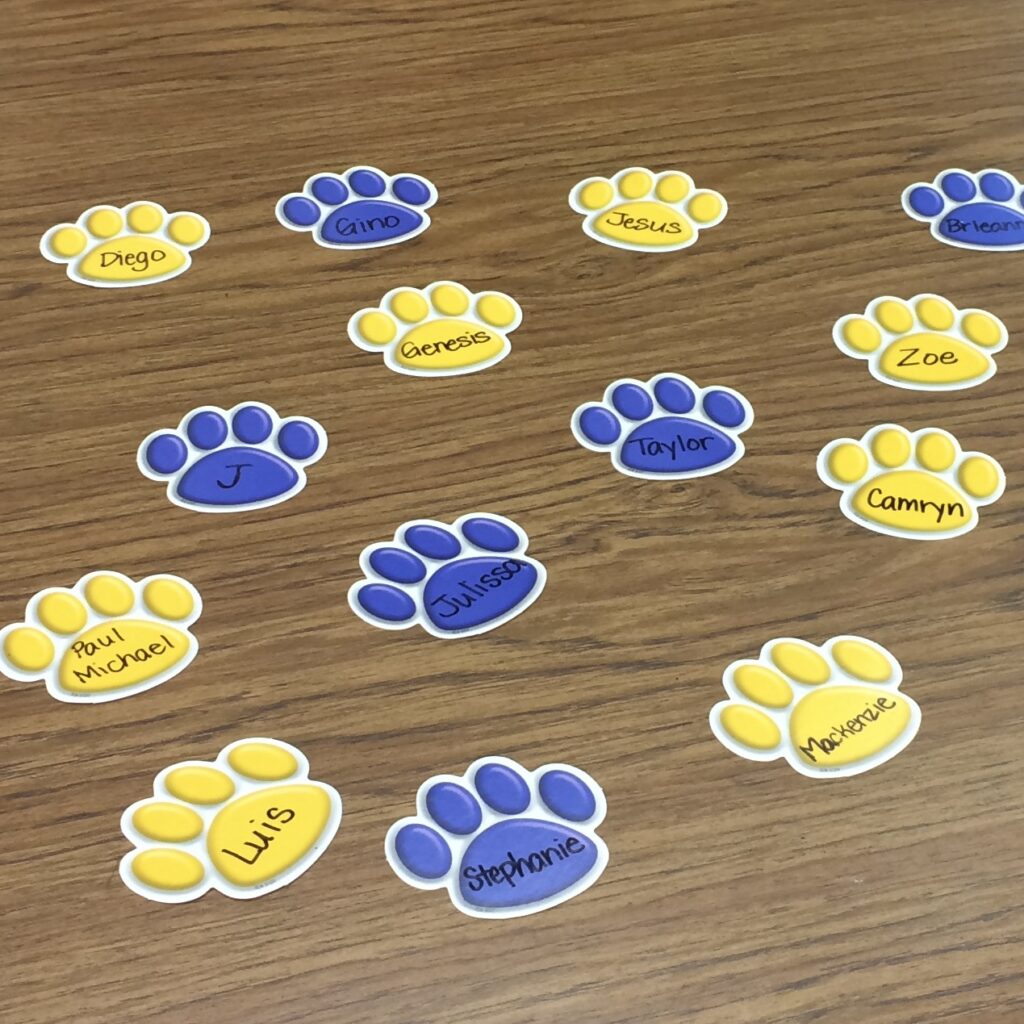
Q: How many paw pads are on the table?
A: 14